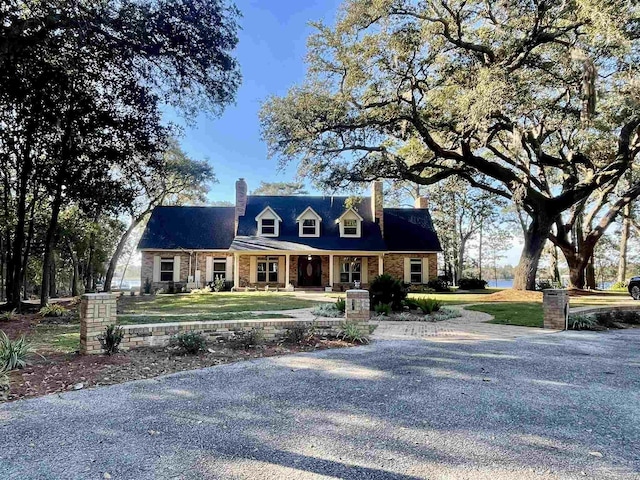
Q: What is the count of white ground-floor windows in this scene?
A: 5